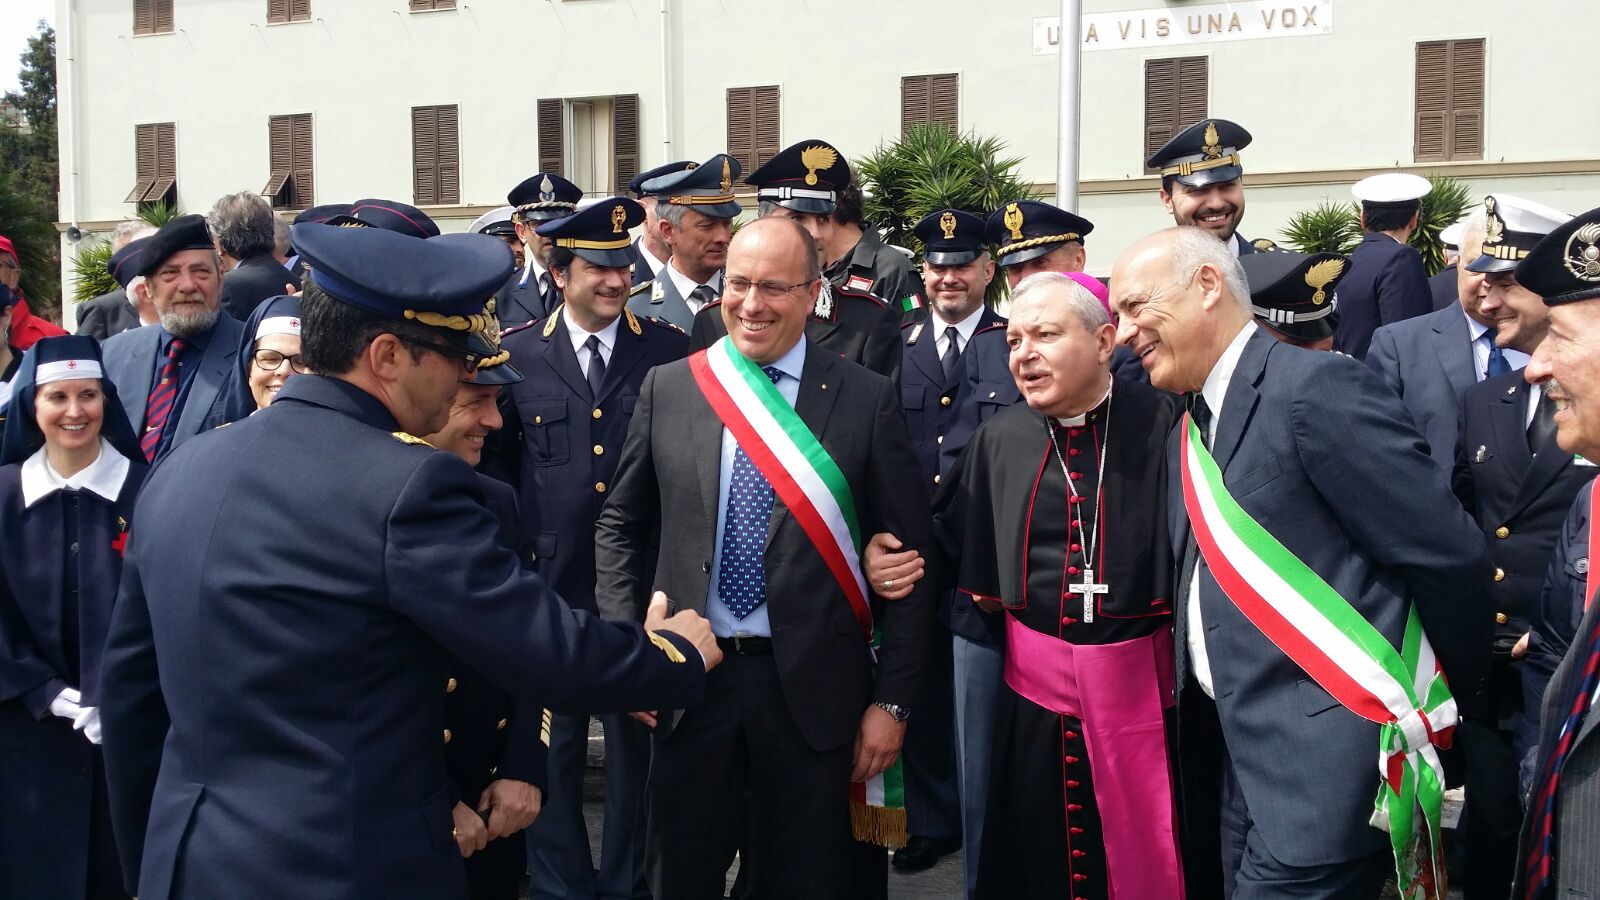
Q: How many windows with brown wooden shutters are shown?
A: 11